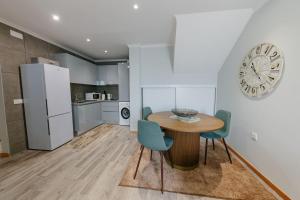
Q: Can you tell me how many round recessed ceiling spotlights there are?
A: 4